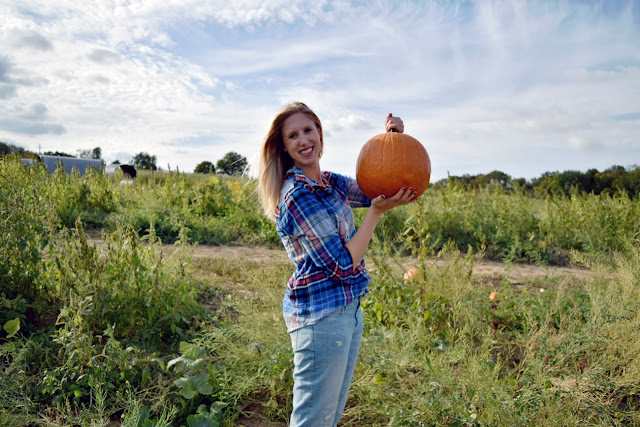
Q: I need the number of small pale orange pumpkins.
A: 2